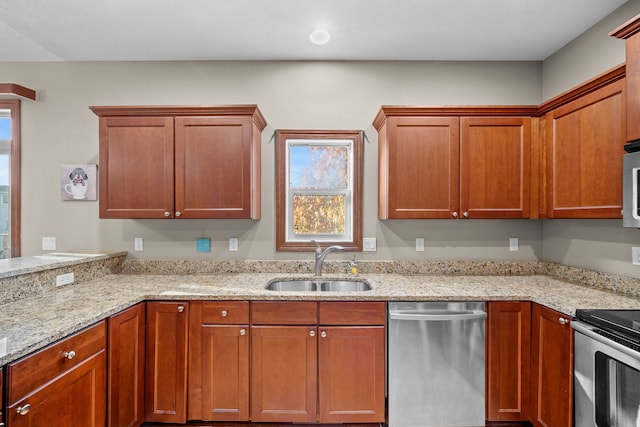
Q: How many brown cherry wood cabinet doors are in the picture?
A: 13